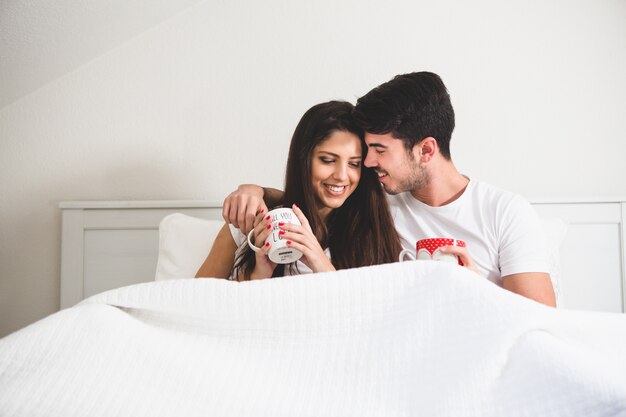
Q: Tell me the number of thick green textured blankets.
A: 0